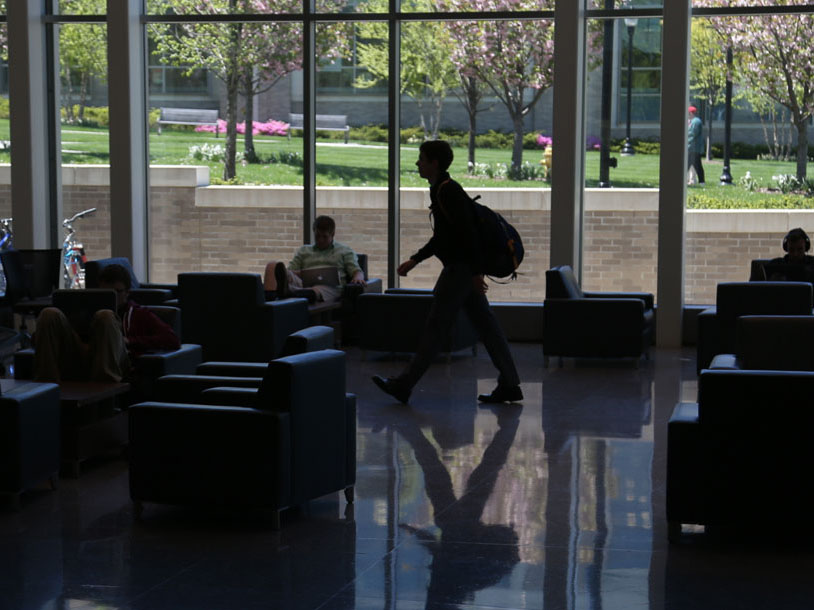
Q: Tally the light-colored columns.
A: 4